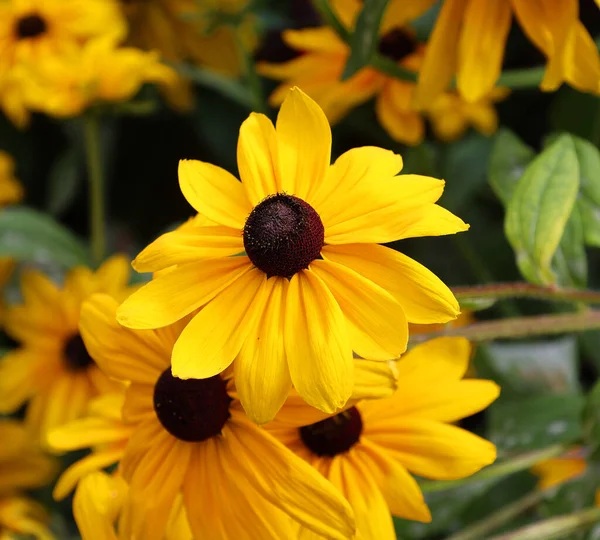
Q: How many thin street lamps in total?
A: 0